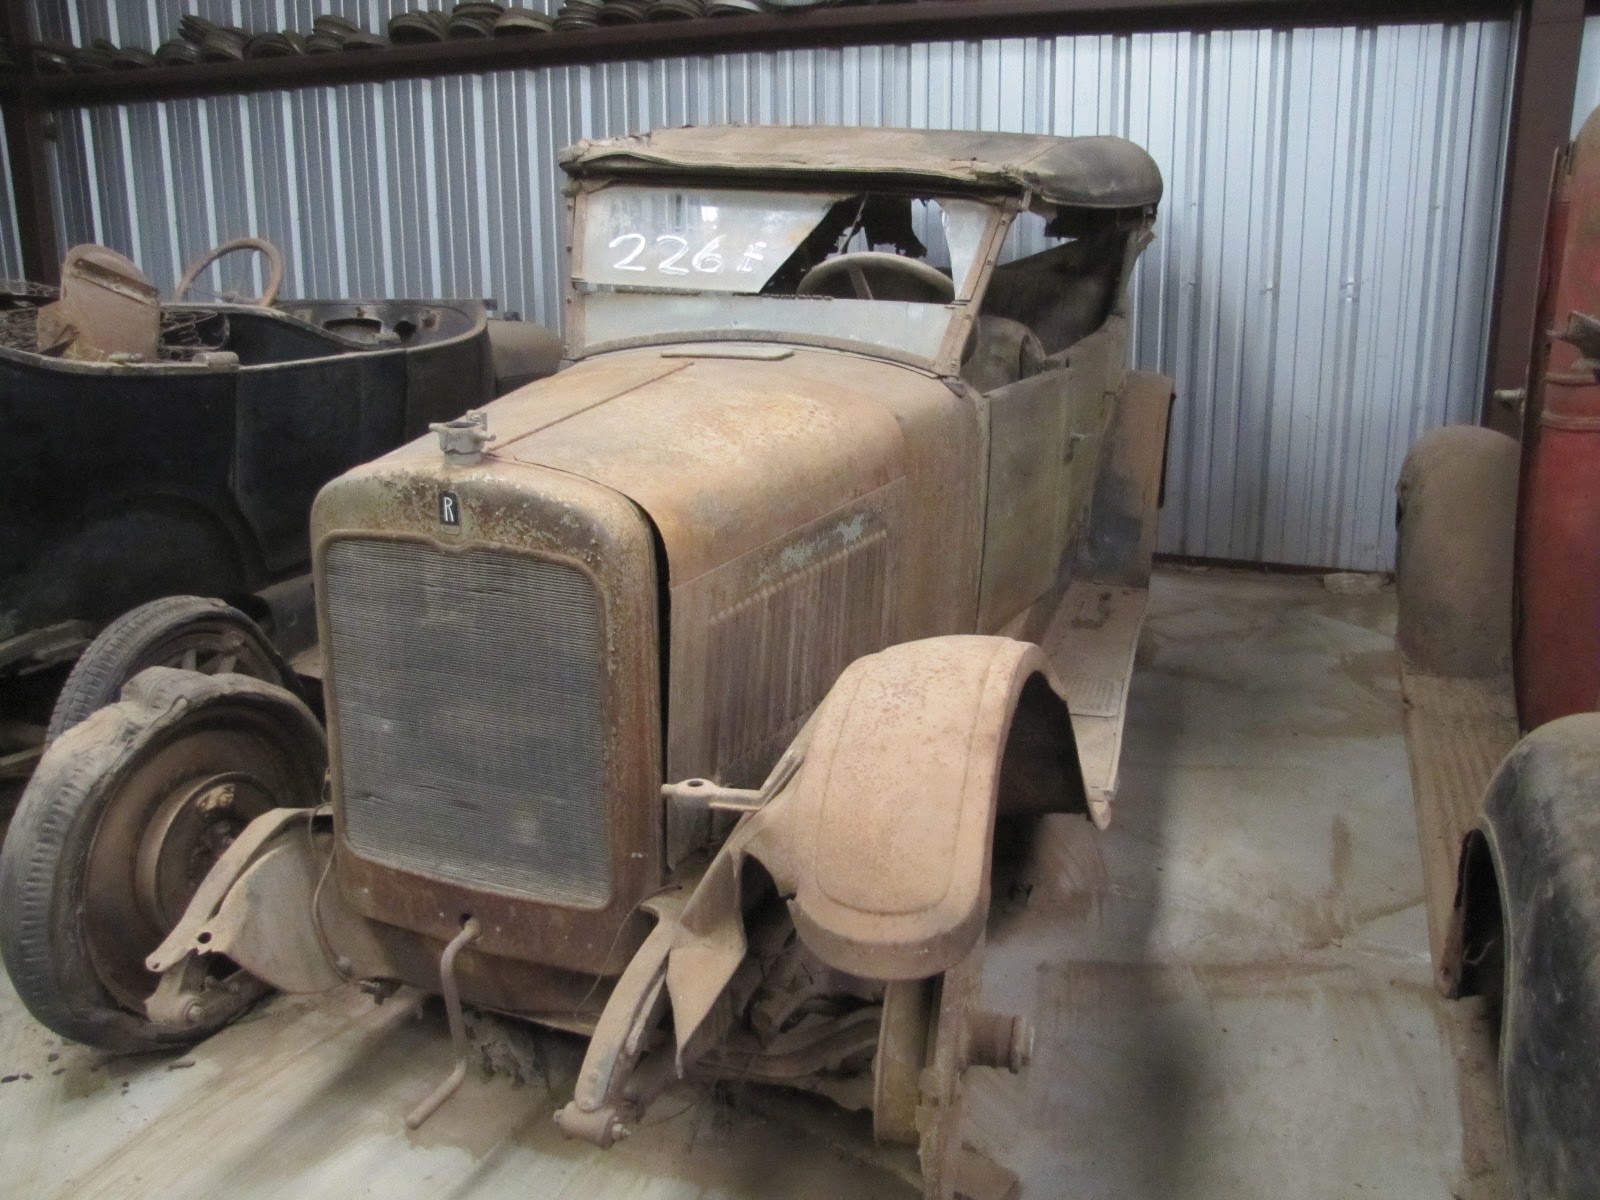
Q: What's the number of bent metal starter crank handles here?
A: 1